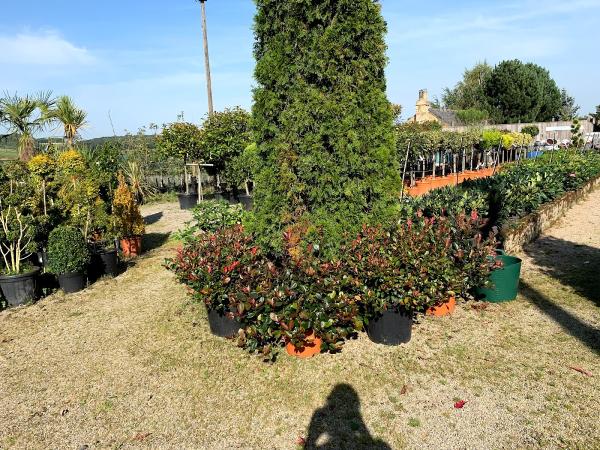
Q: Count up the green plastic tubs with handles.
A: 1